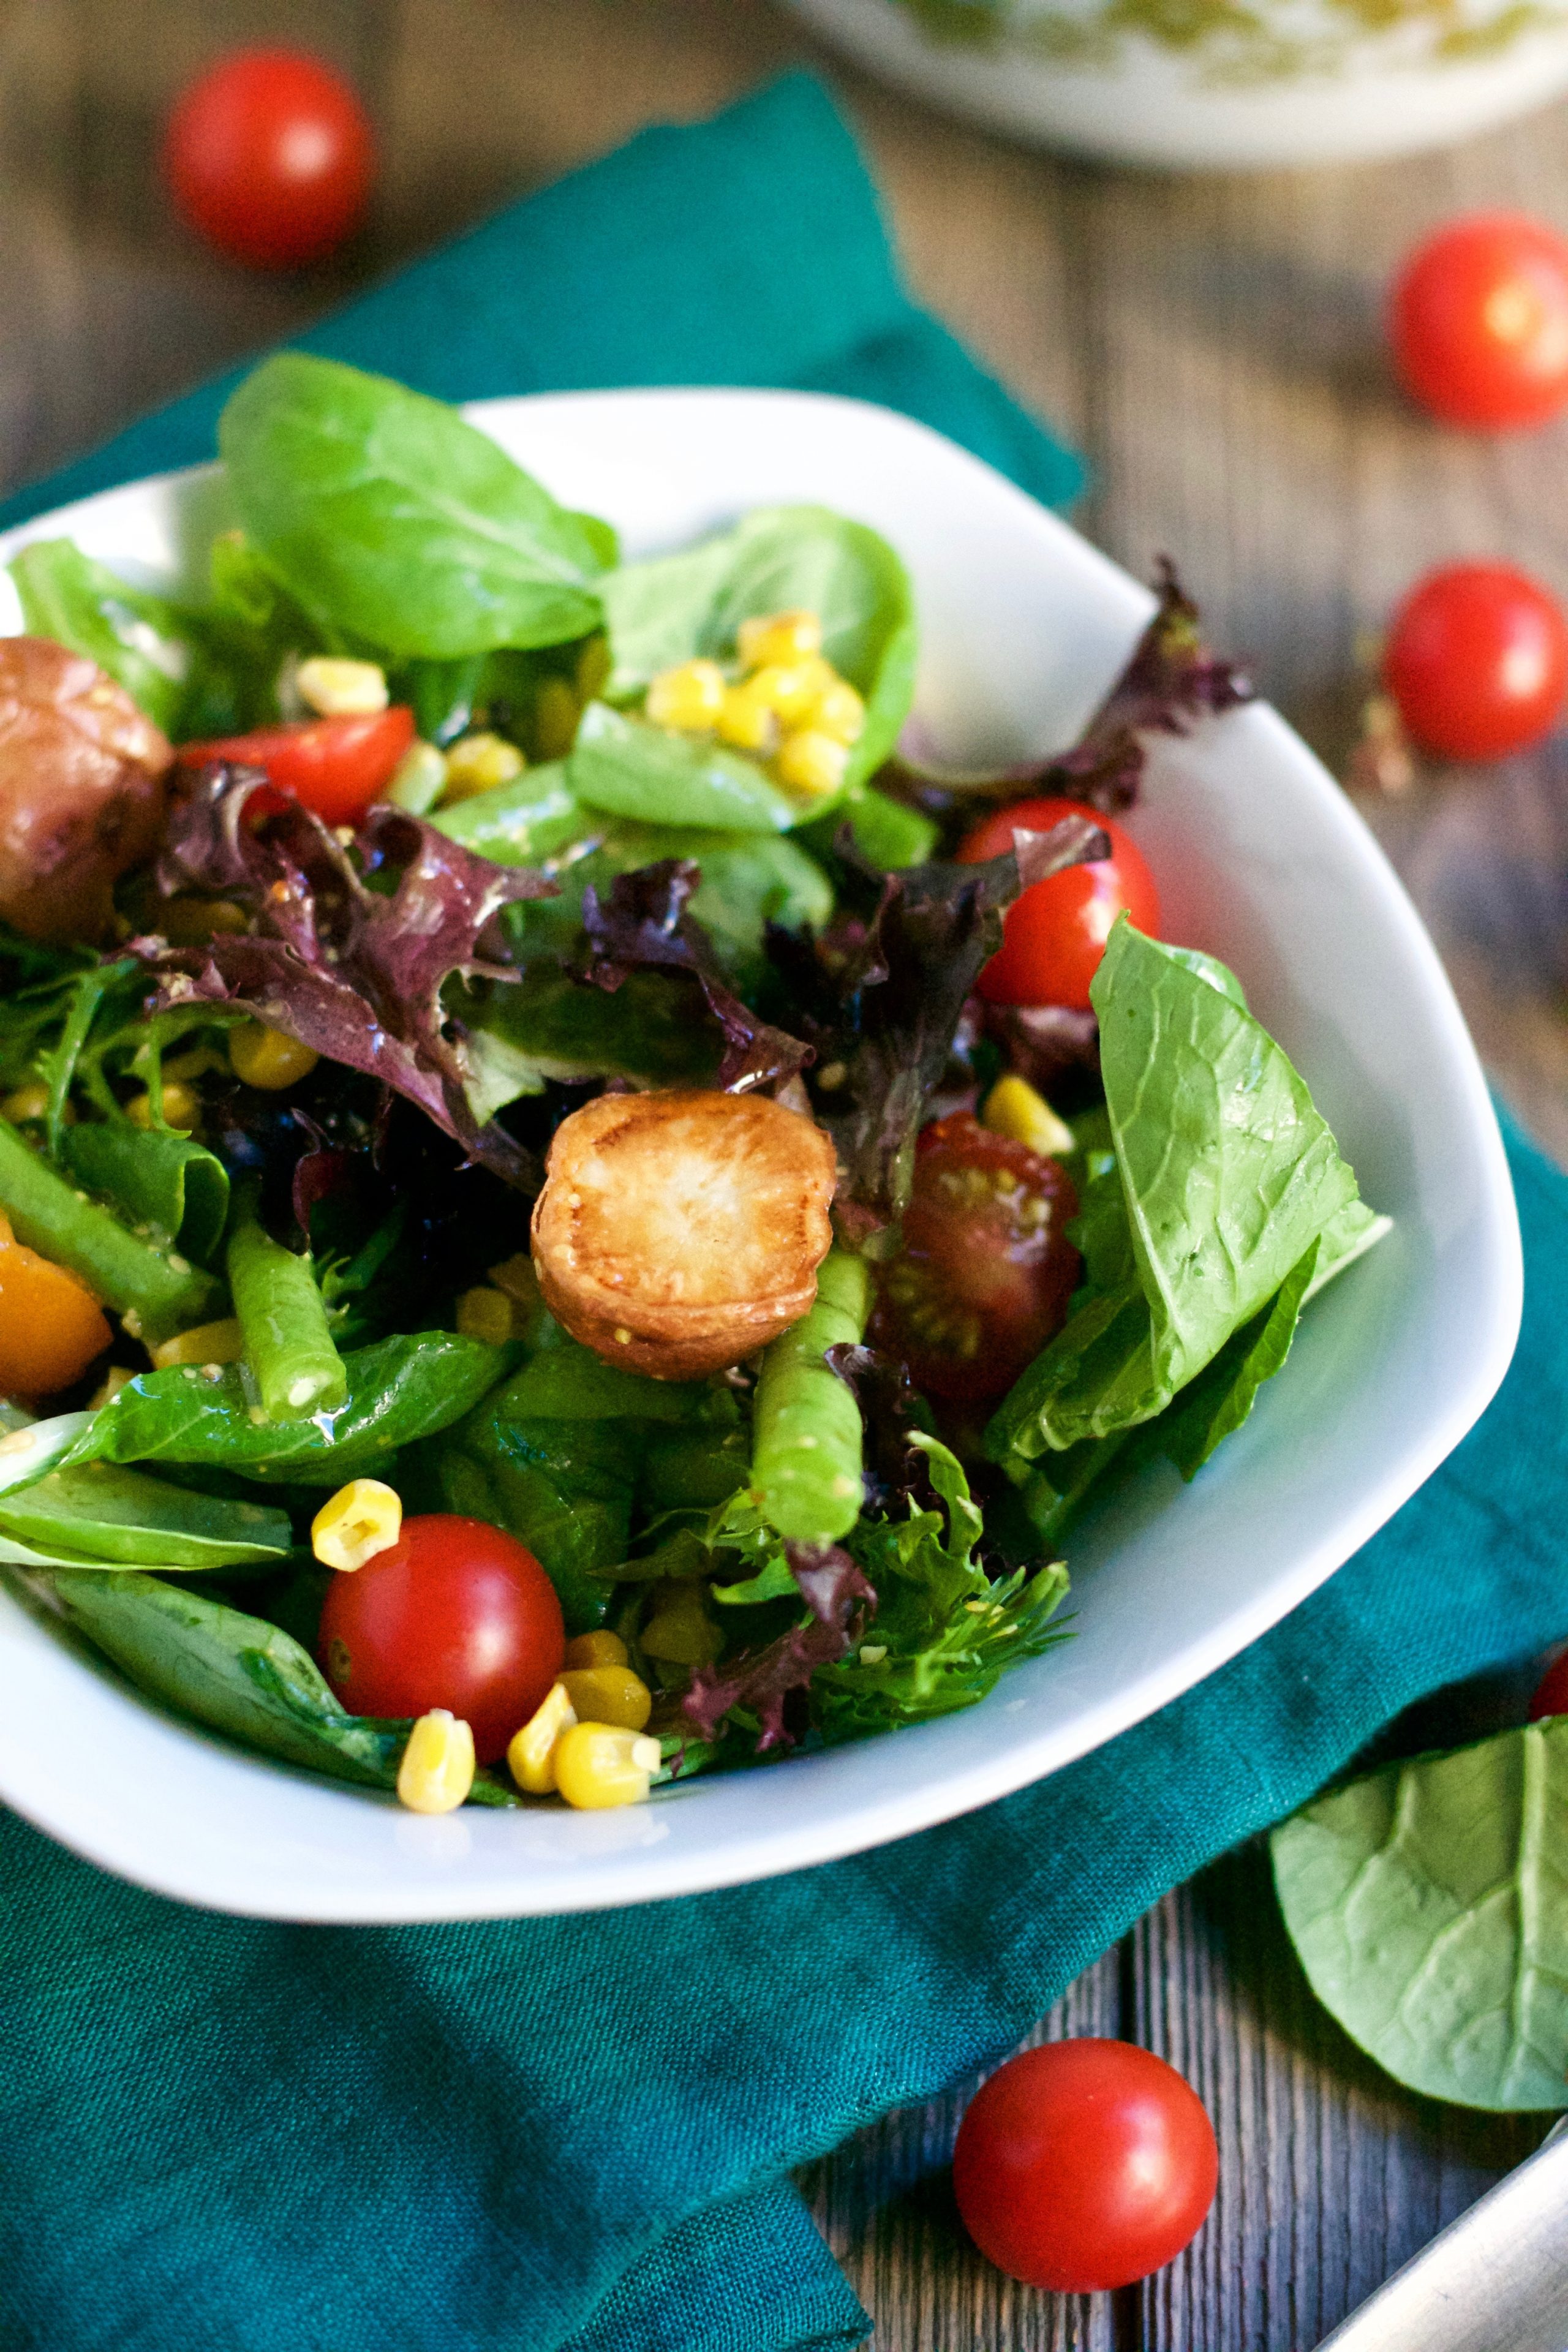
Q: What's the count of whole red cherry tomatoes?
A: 6